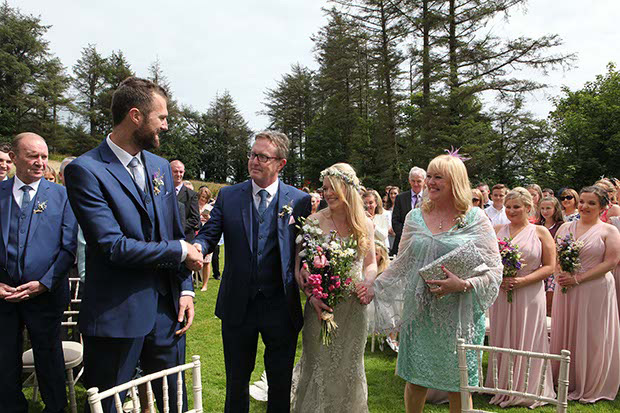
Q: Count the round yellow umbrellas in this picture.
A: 0